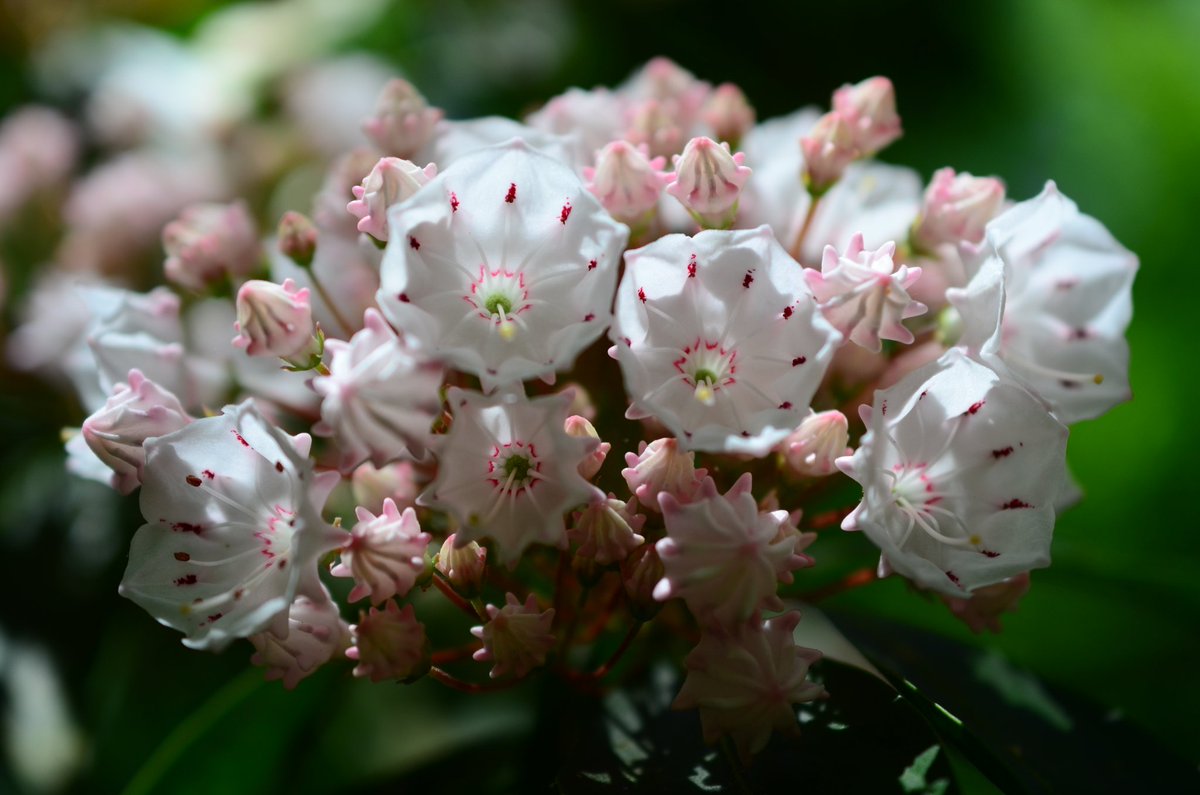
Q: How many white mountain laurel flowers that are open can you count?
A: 6